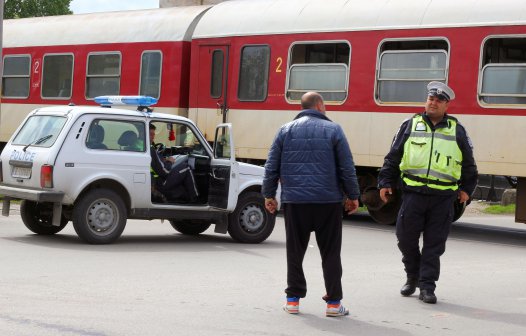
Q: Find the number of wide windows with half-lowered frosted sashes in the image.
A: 3